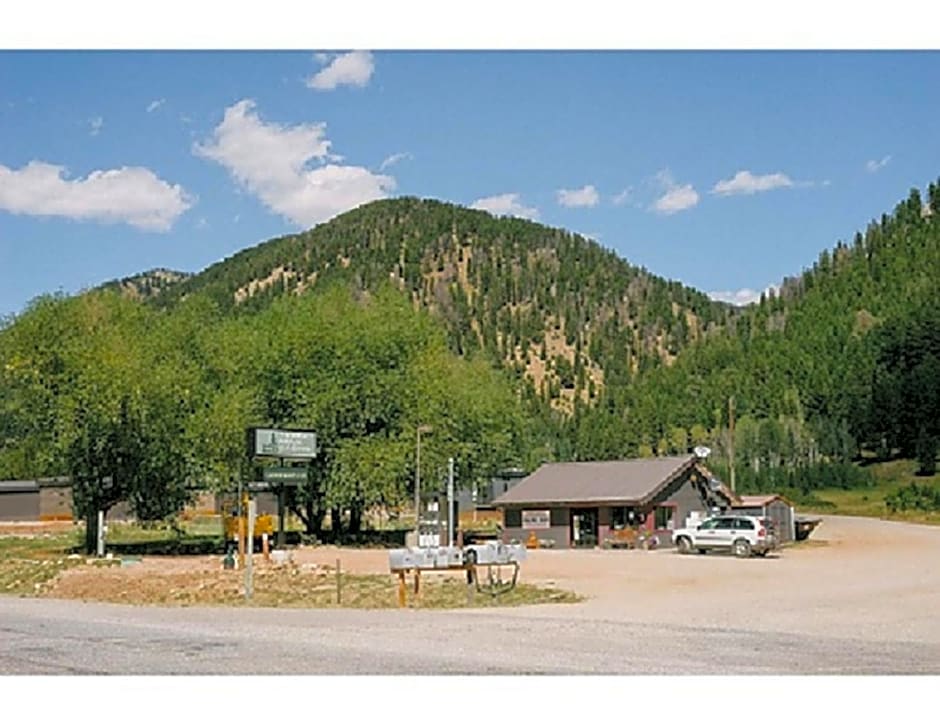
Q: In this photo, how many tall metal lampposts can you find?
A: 1